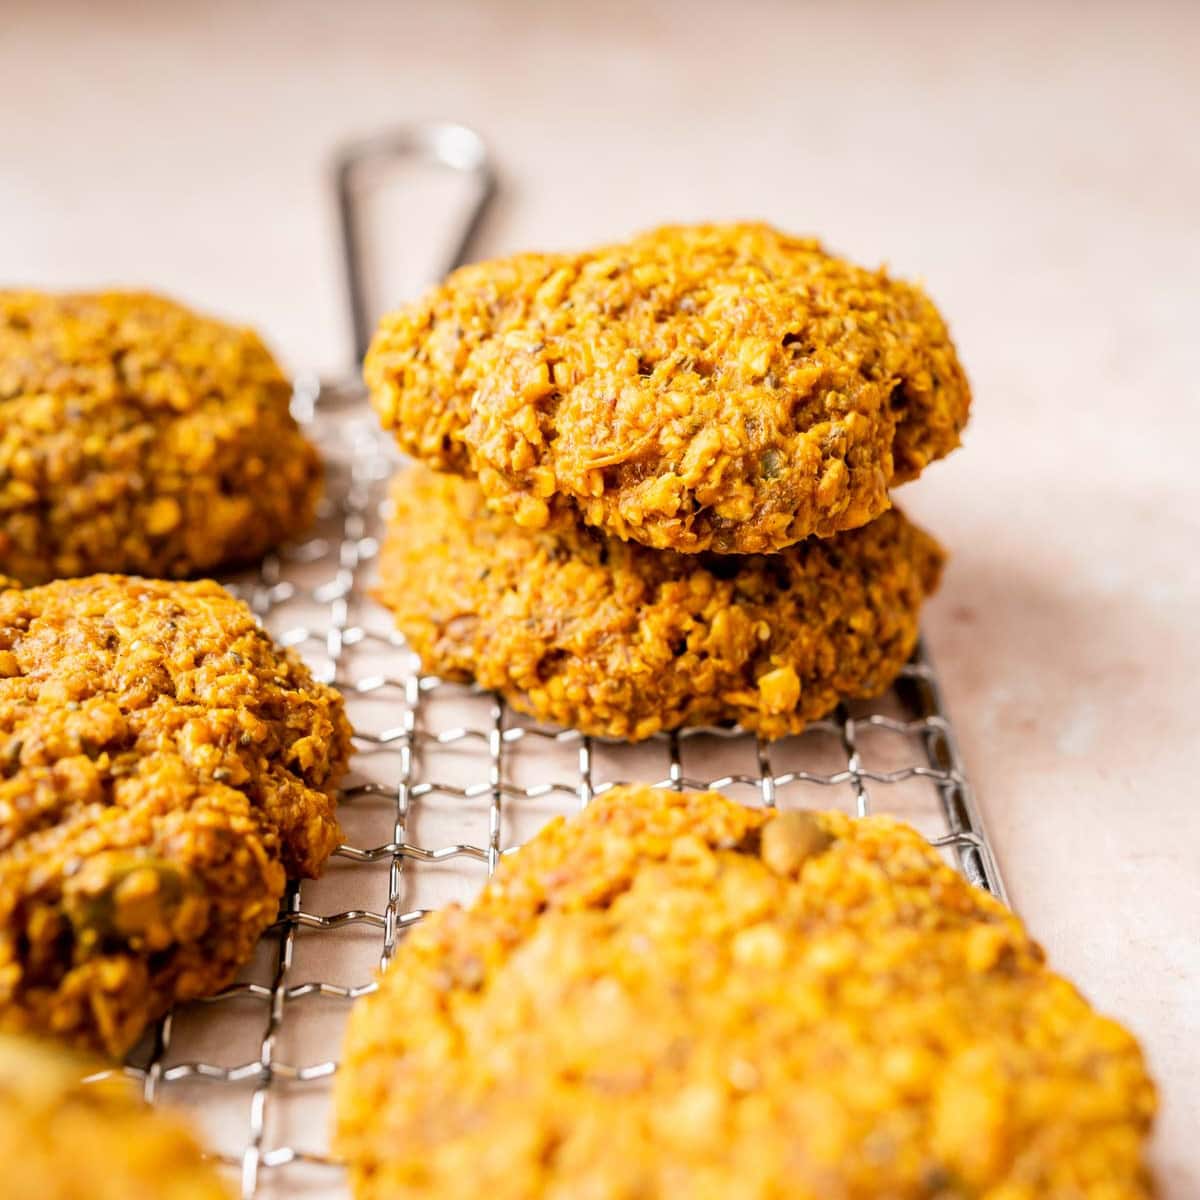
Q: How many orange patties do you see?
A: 6